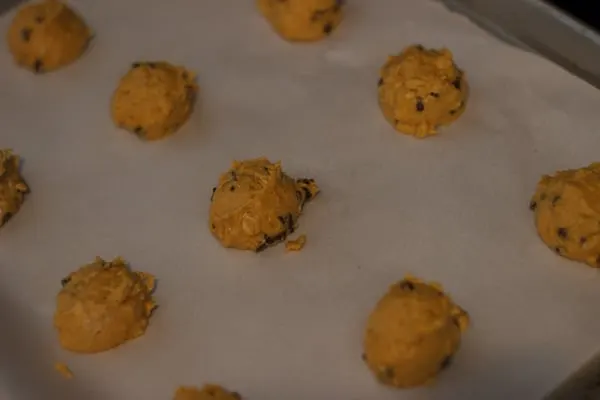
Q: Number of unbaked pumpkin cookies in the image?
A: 10